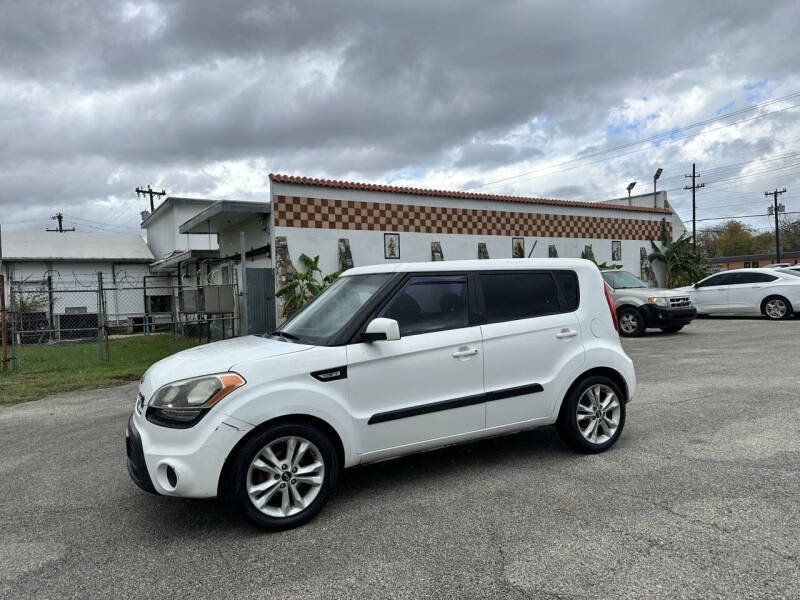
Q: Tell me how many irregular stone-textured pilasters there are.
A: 7